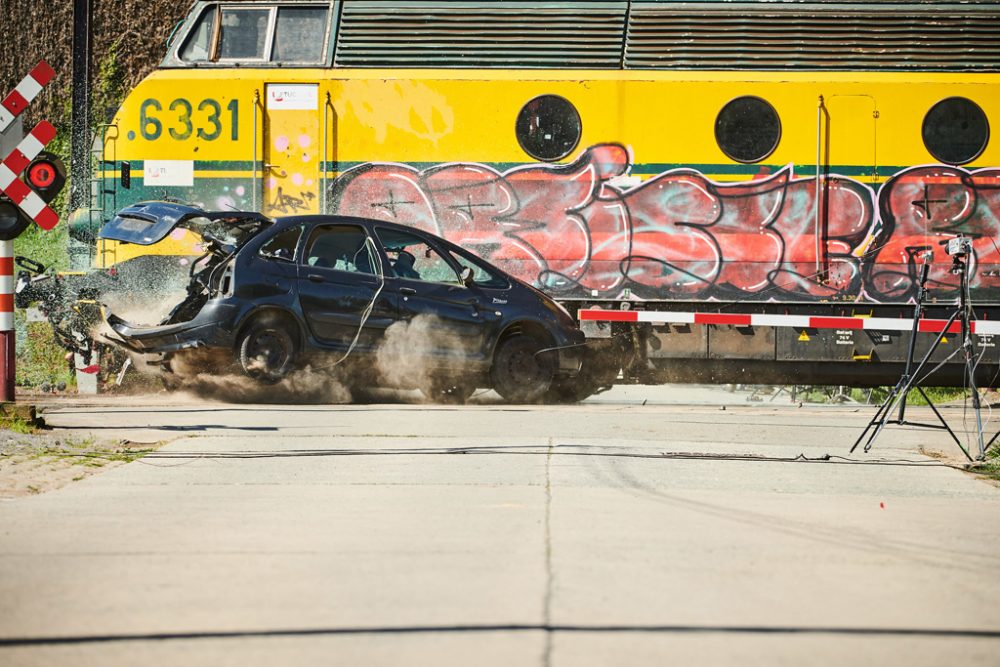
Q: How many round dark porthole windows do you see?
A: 3